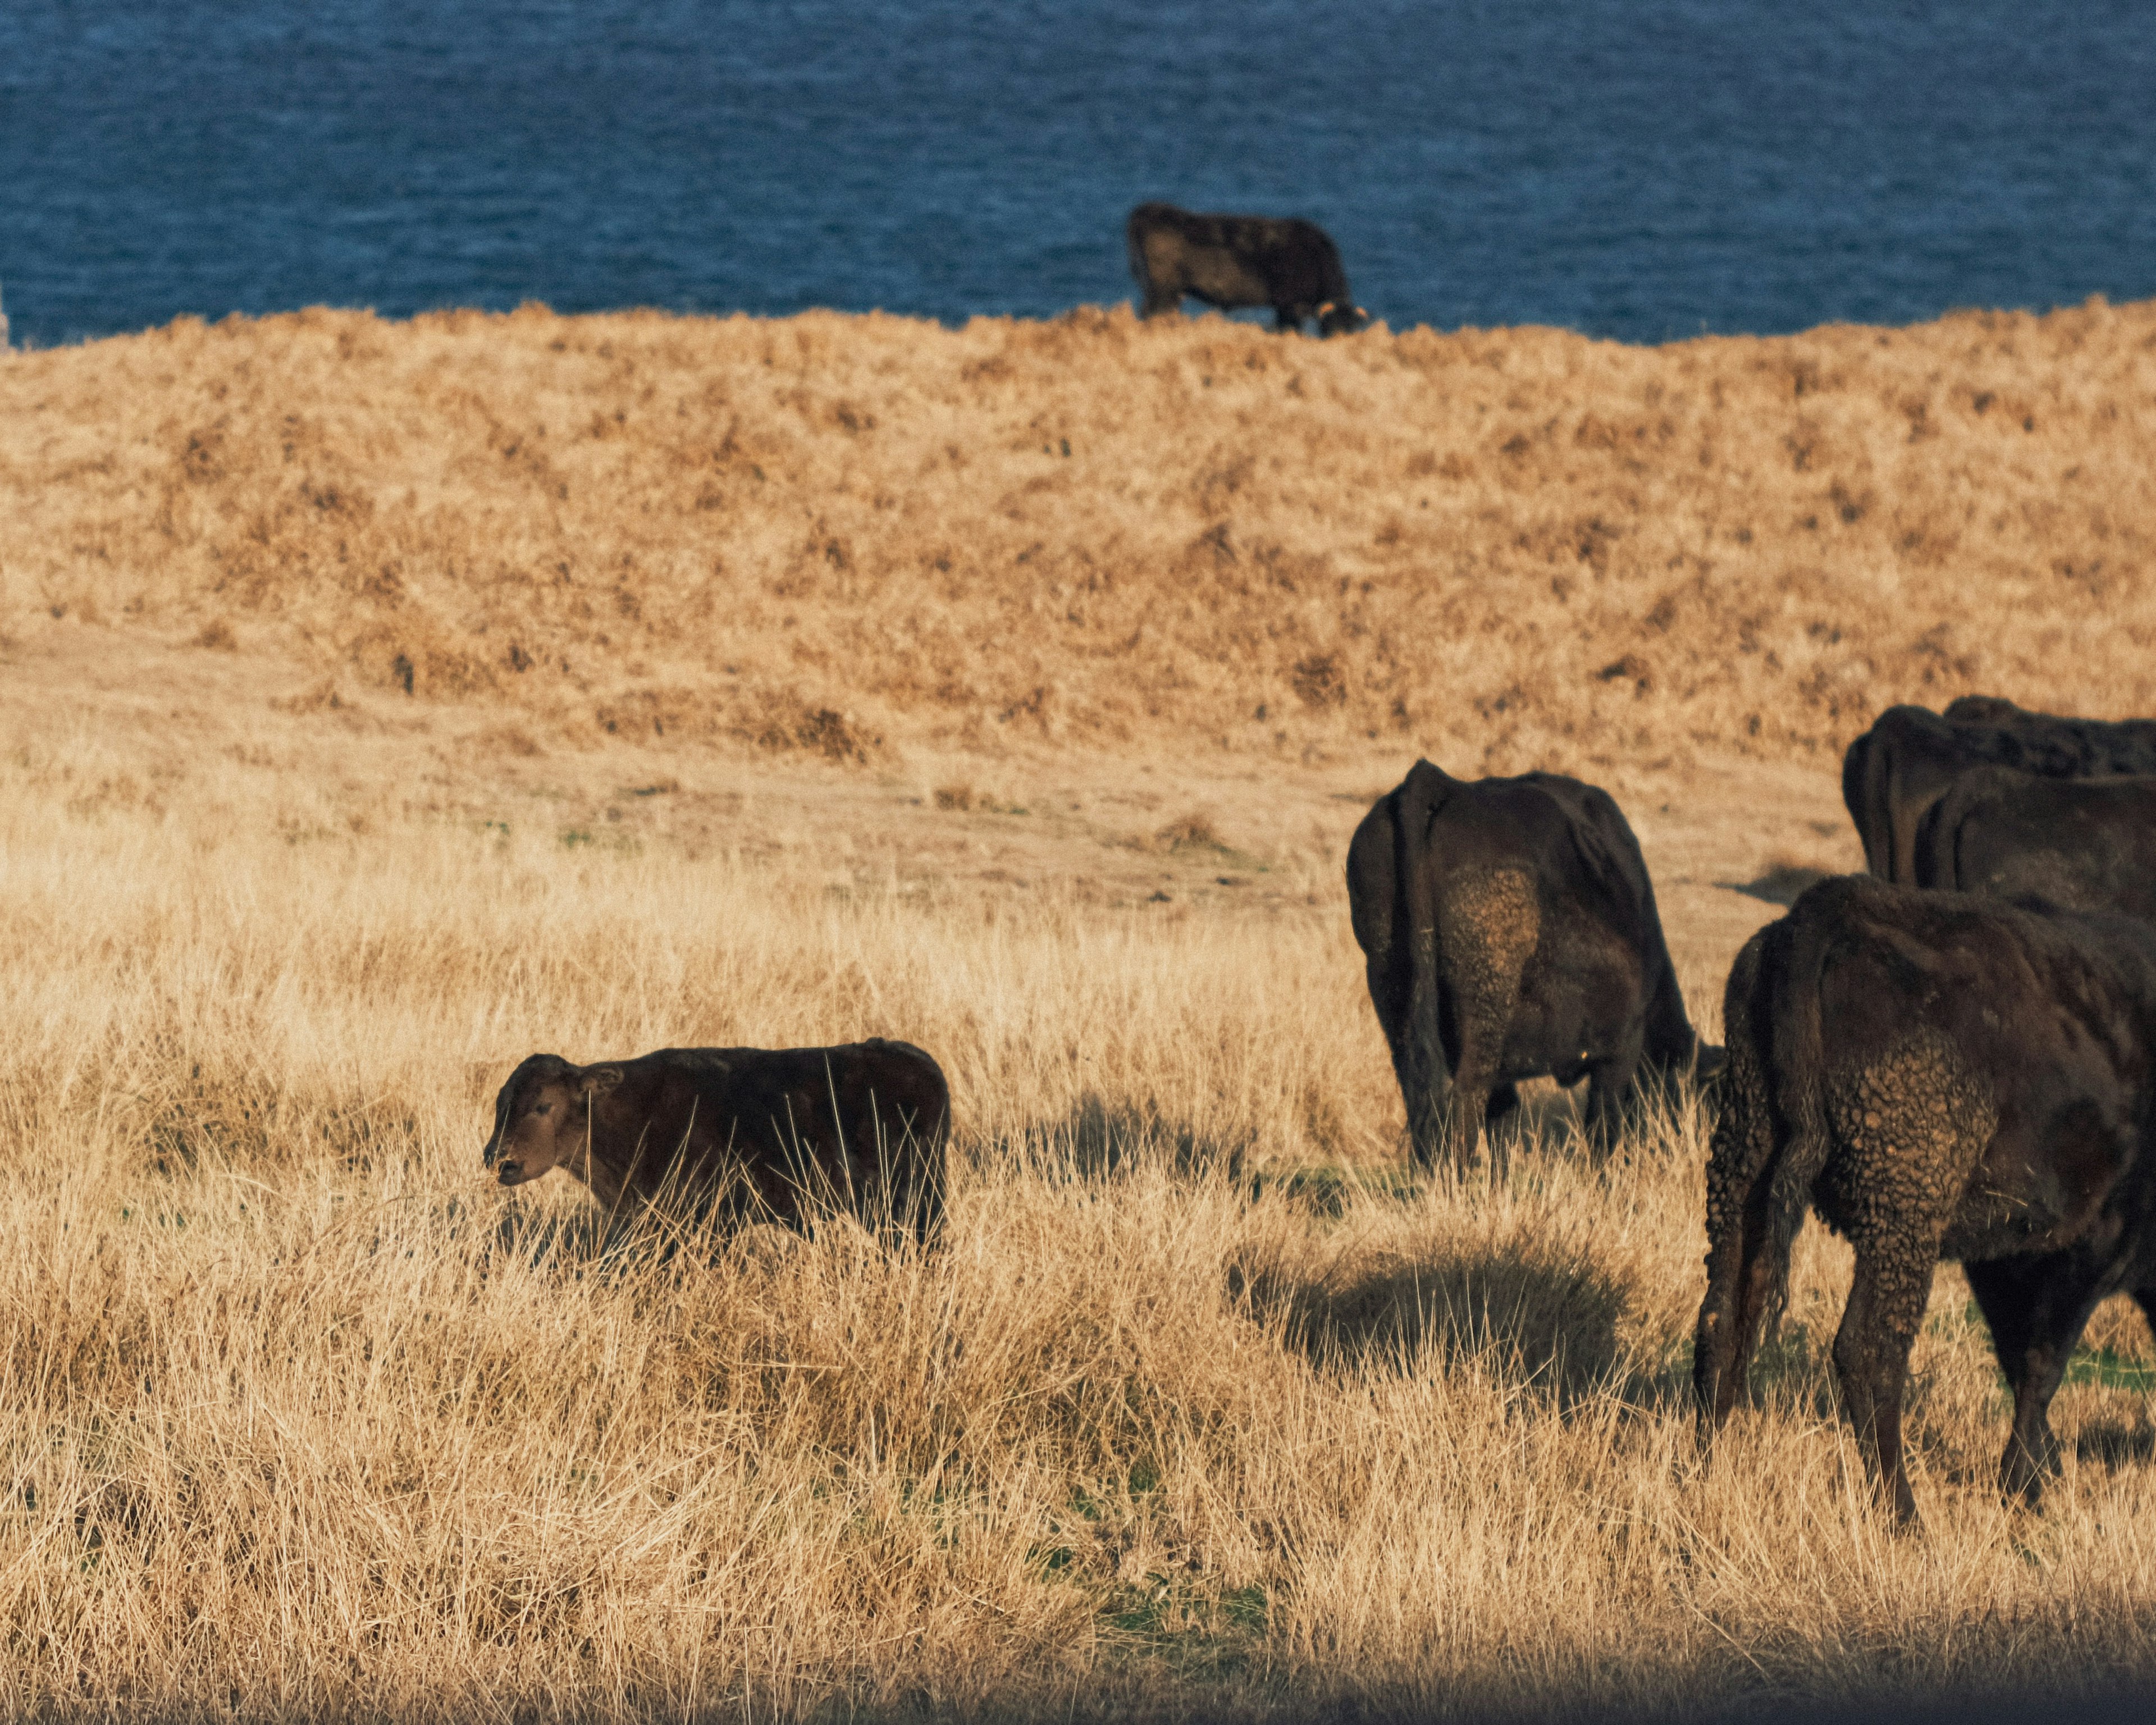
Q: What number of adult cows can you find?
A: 5